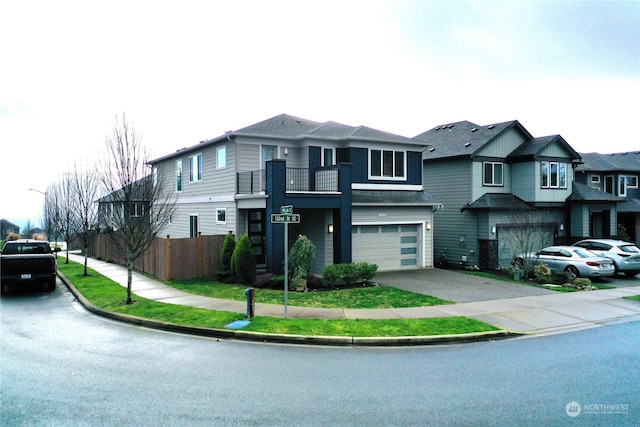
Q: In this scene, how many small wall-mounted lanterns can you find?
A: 5